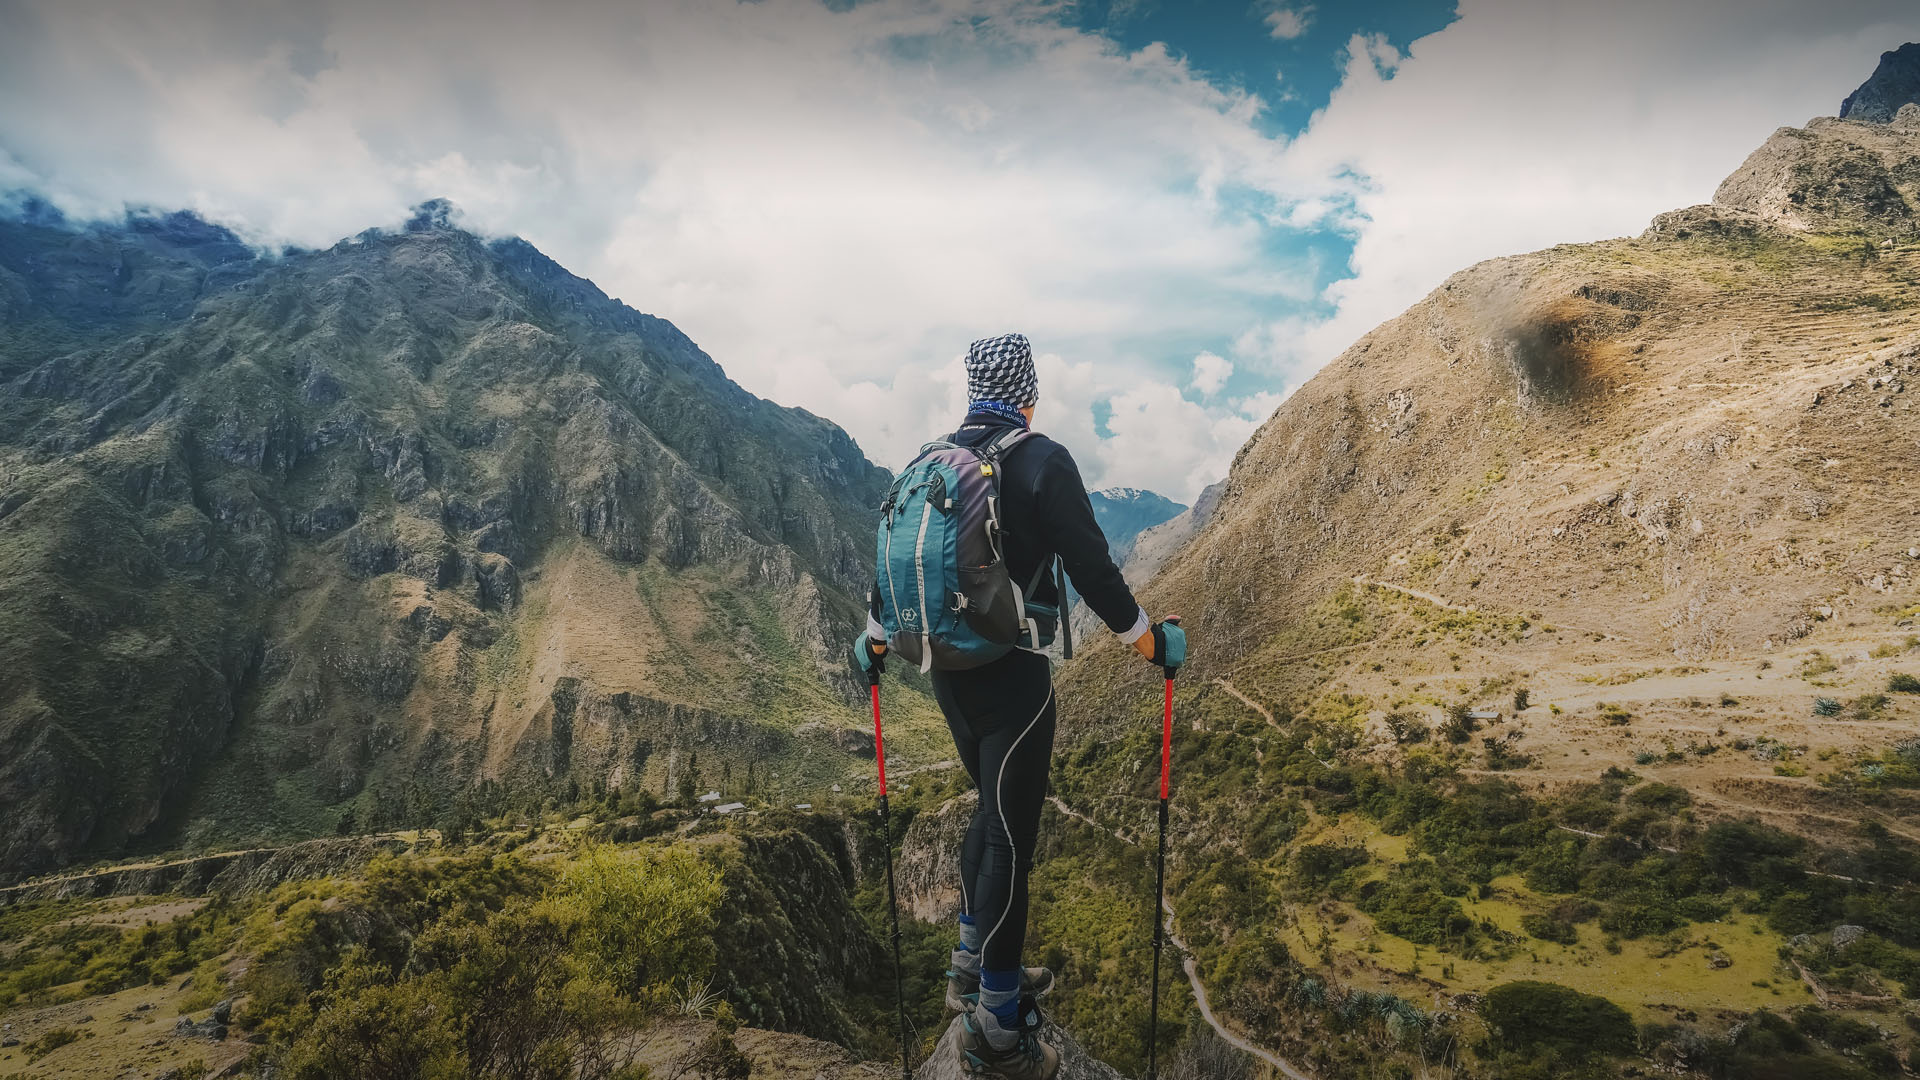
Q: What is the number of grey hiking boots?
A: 2